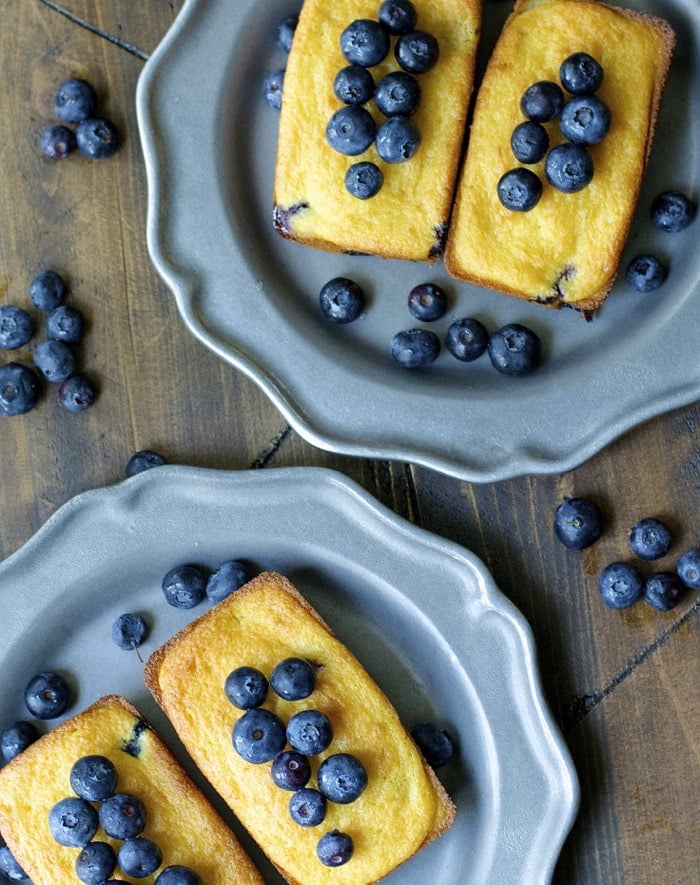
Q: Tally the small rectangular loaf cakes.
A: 4